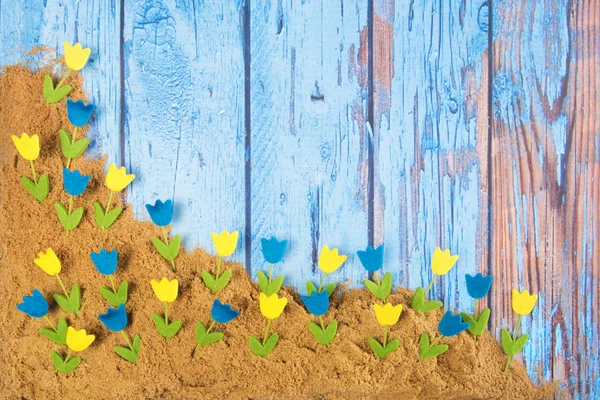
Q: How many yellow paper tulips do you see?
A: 12